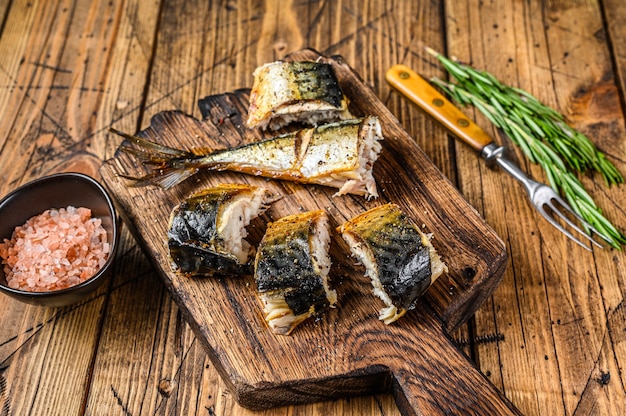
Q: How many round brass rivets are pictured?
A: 3